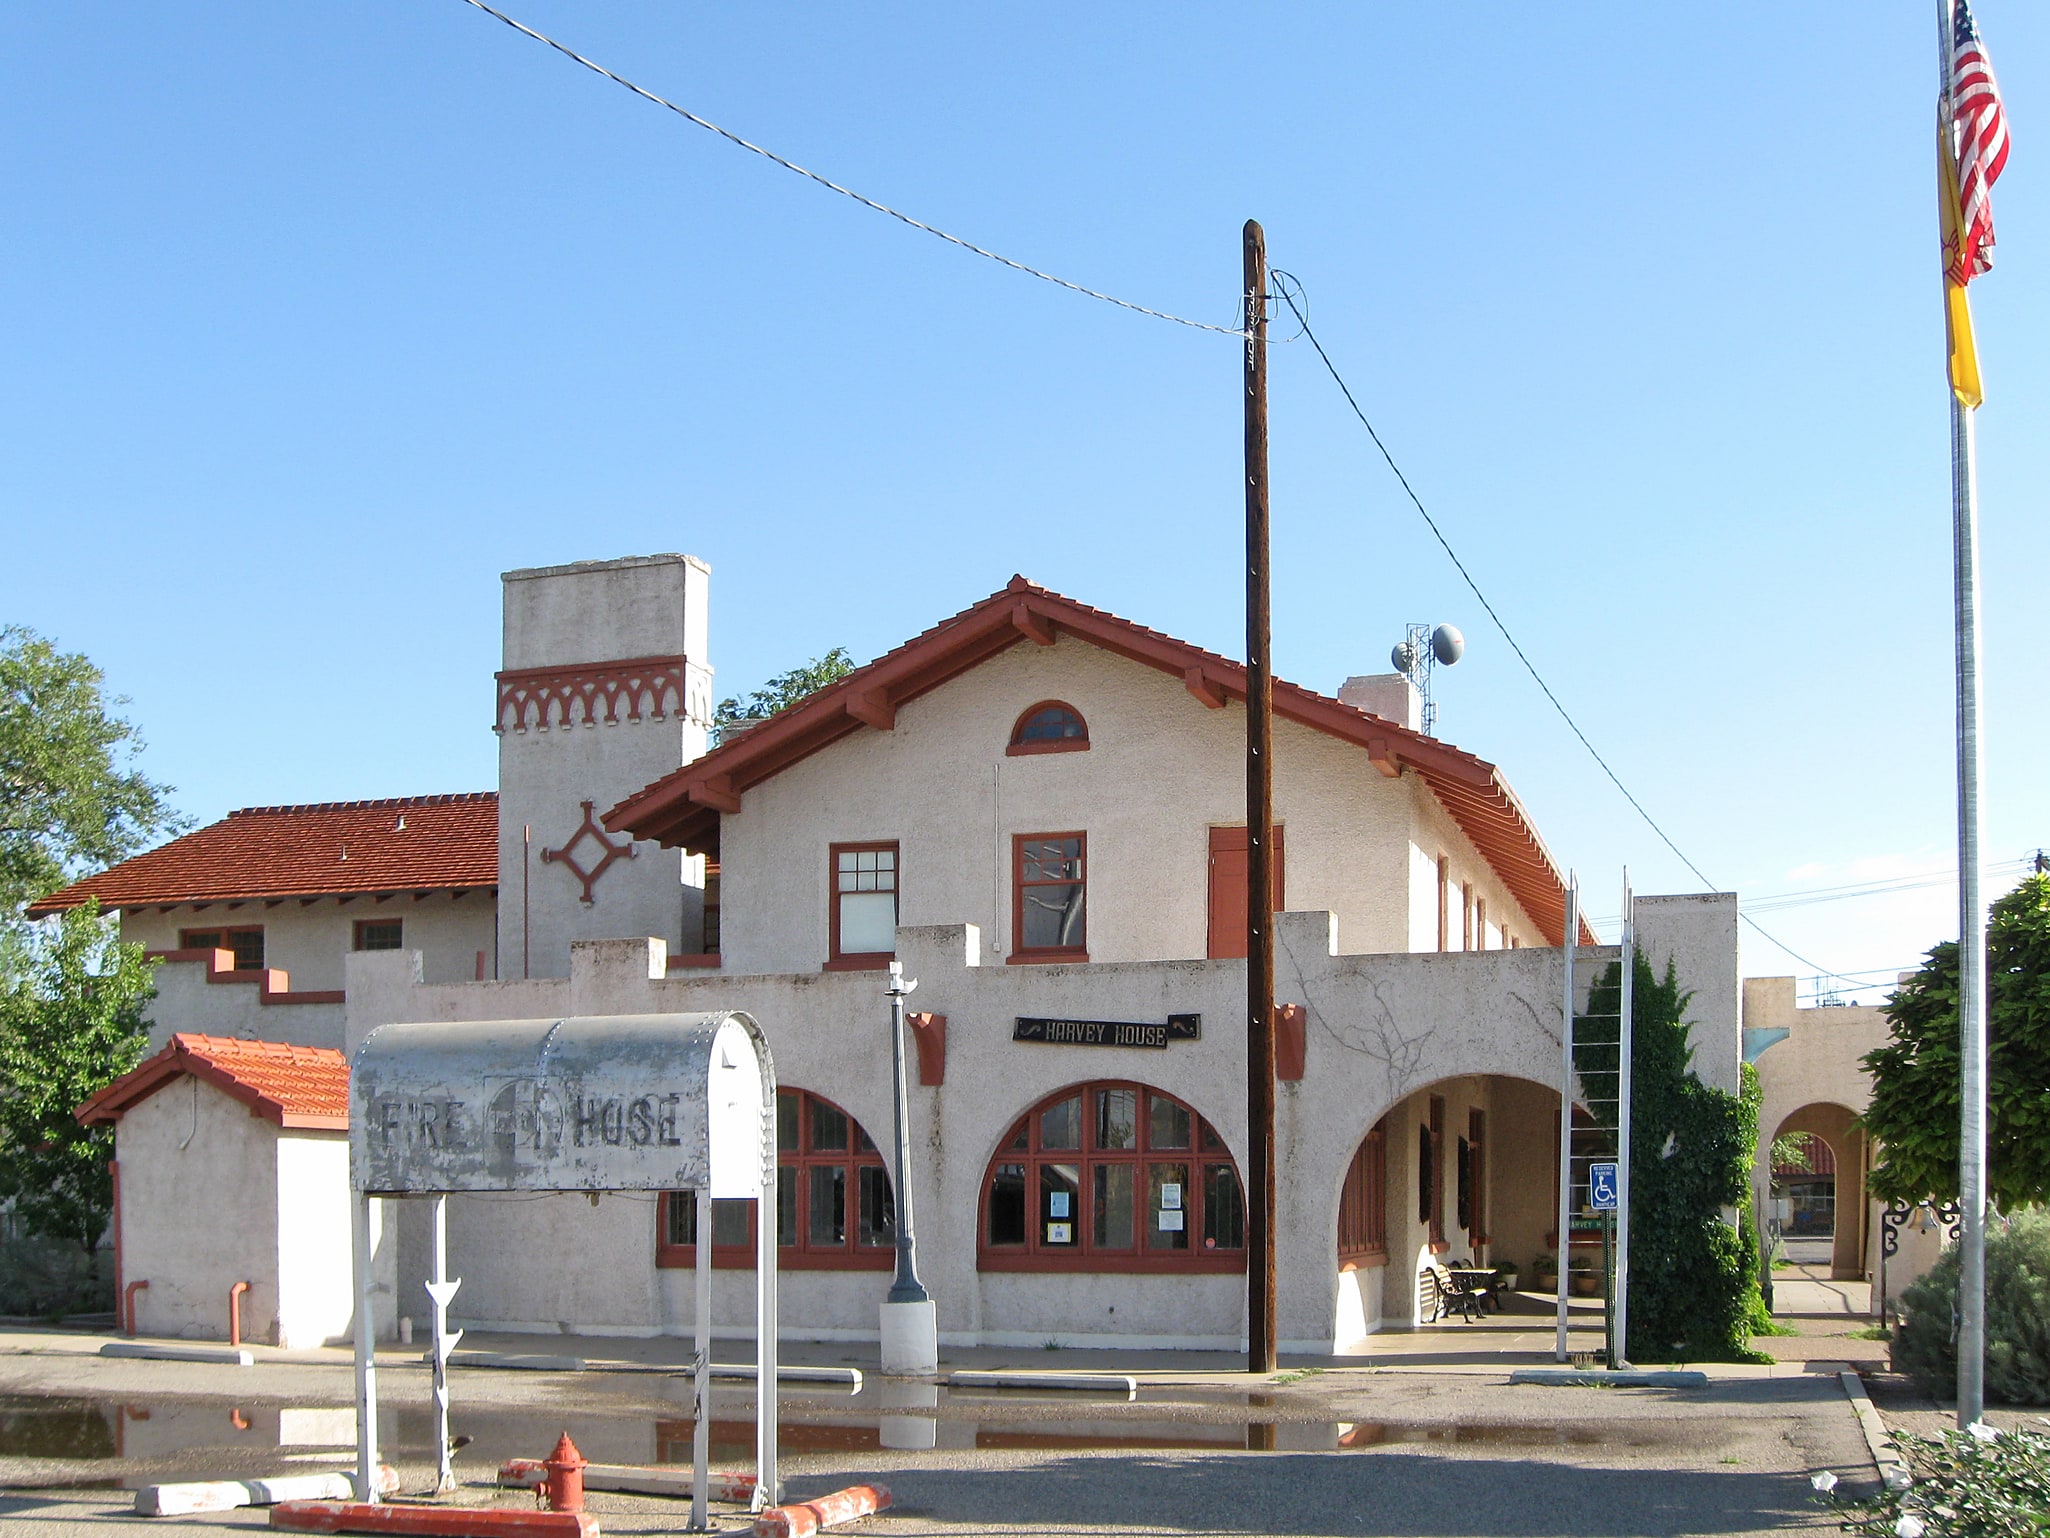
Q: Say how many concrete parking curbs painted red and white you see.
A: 4